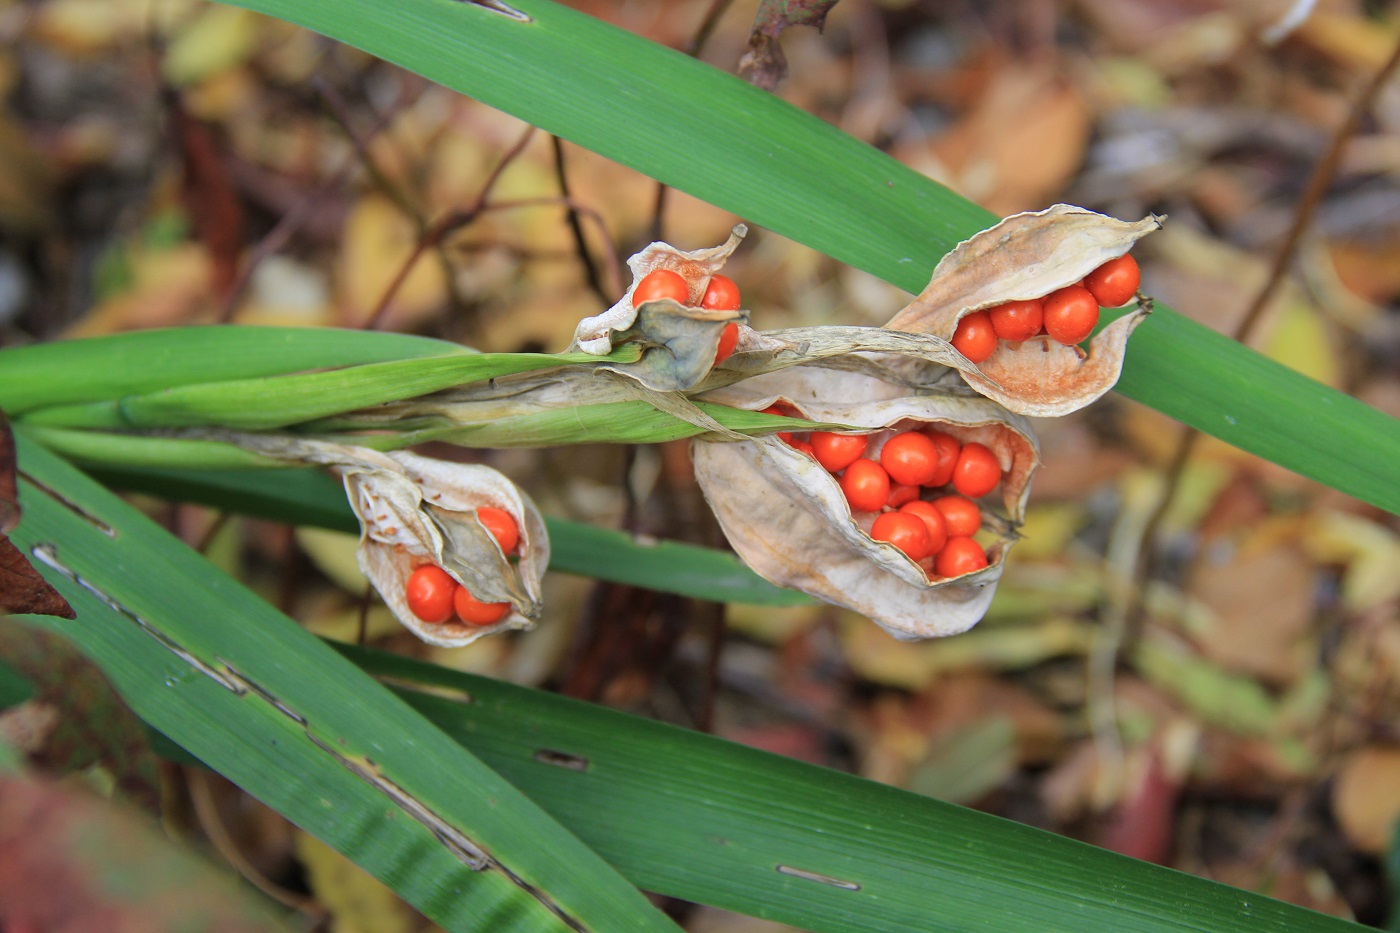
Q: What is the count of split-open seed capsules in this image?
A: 4